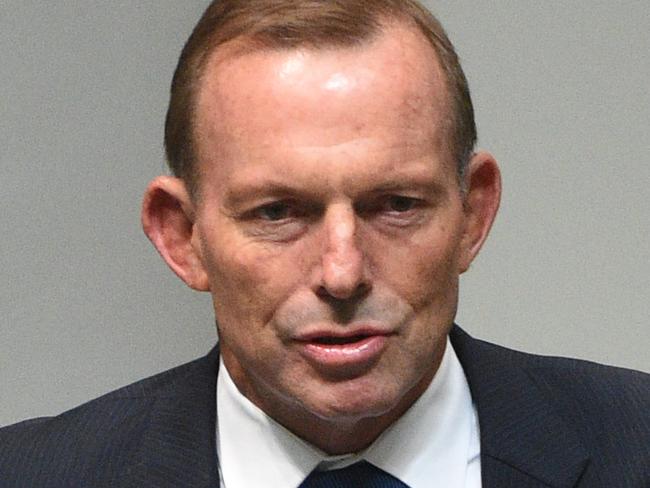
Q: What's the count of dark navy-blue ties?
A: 1